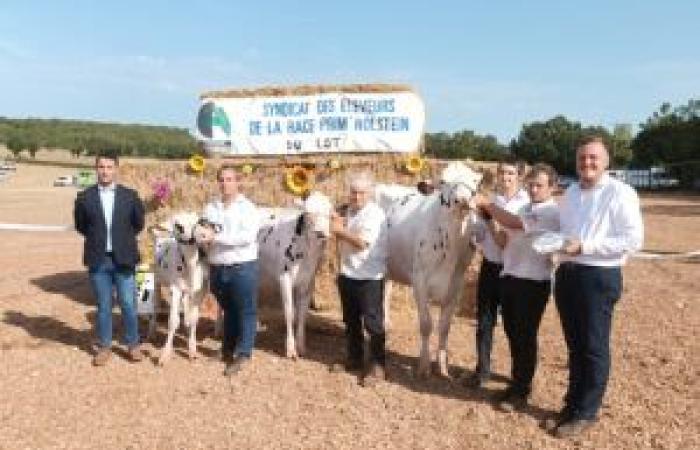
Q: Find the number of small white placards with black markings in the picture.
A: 1